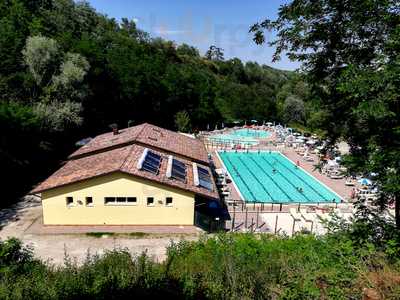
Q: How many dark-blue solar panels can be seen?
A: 3